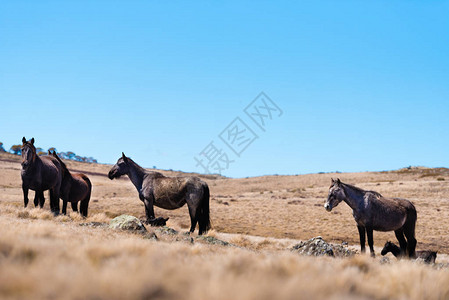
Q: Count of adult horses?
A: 4